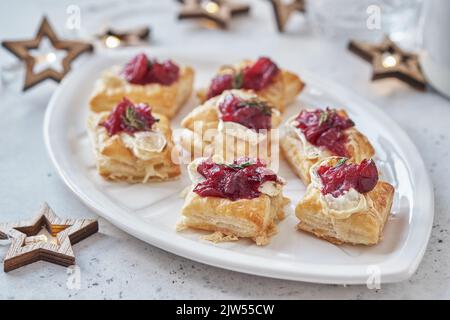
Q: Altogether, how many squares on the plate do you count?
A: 7